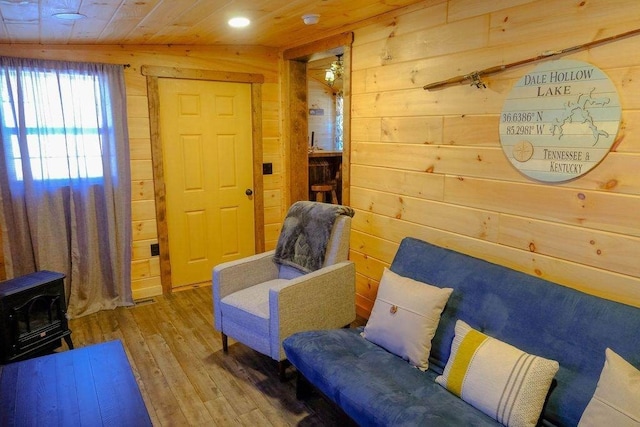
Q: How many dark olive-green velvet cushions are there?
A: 0